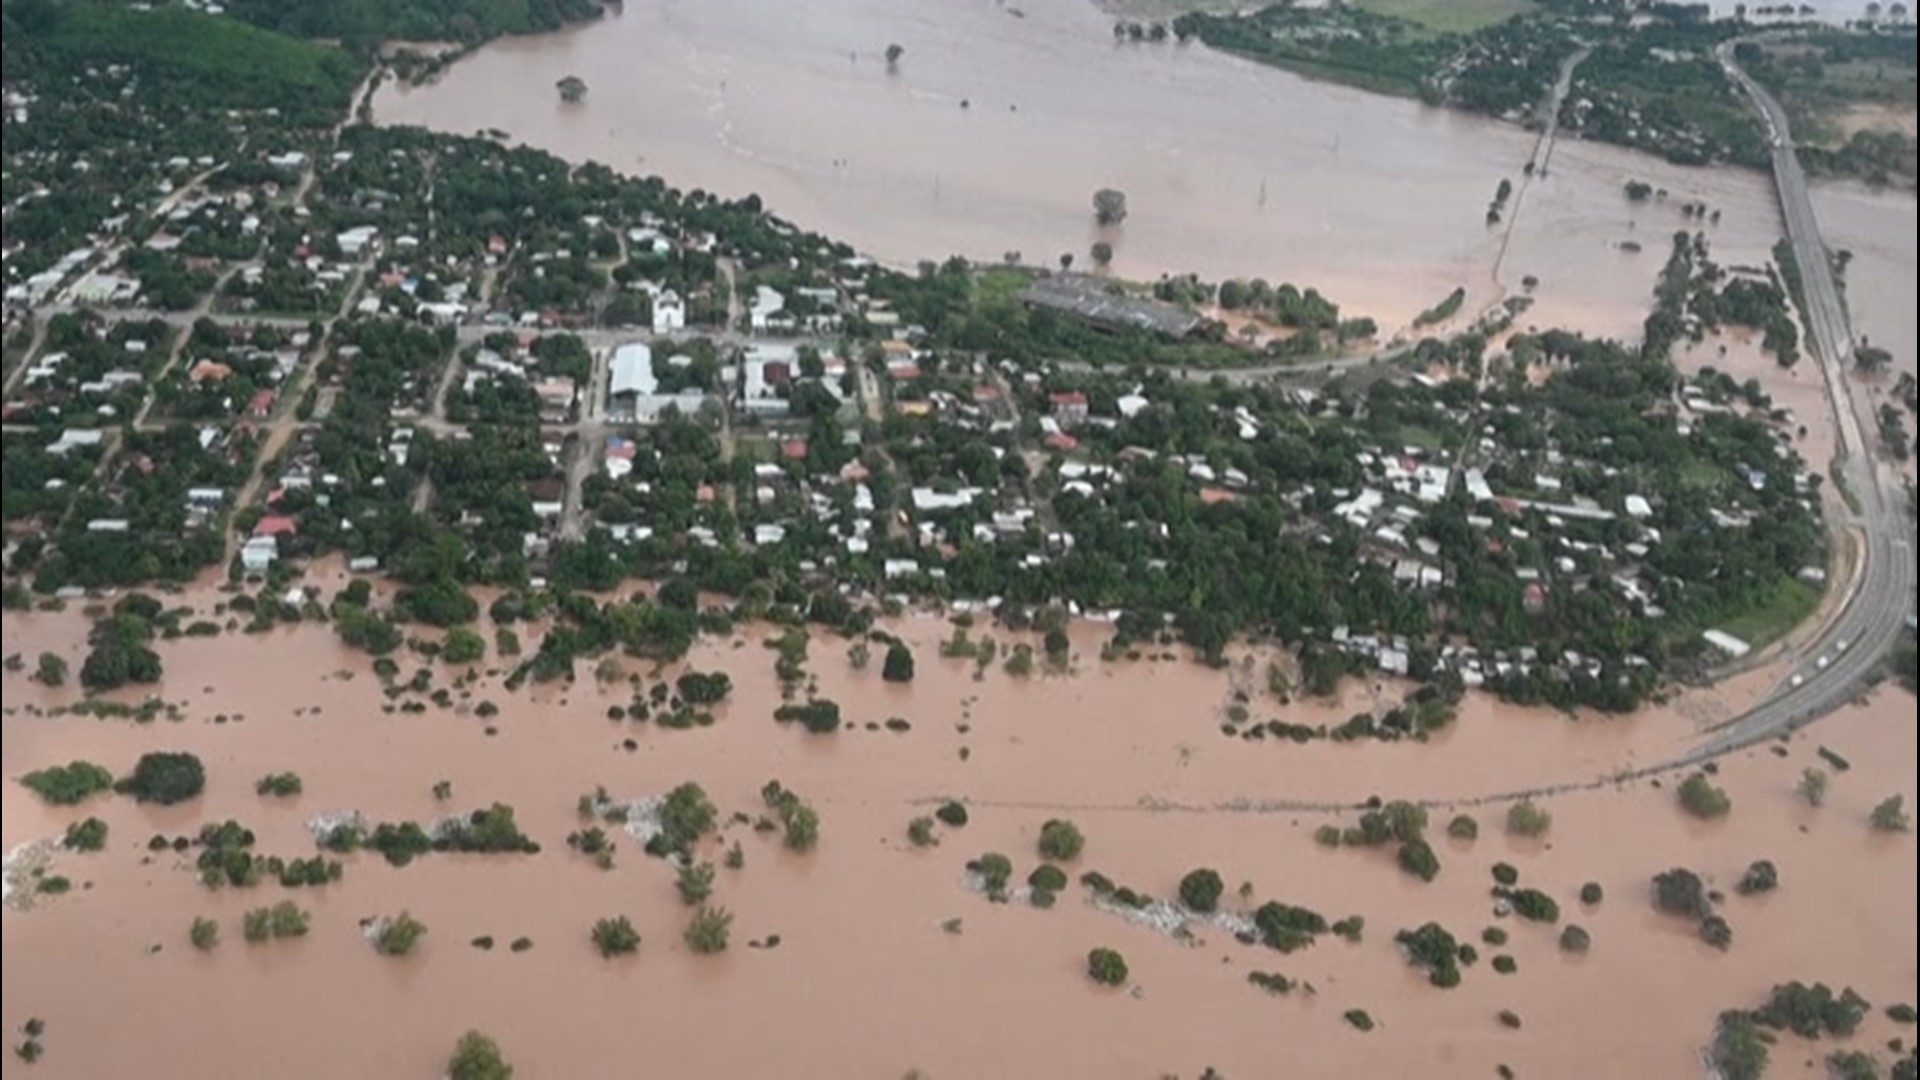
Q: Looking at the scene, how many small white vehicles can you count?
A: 3